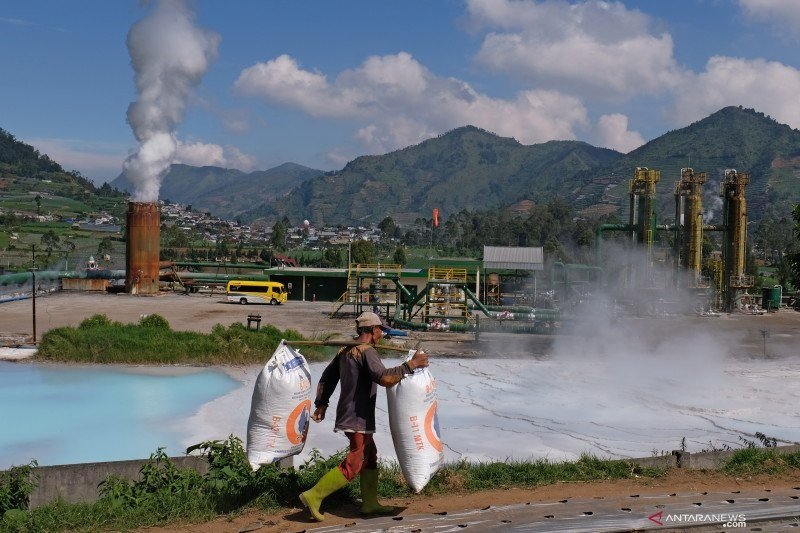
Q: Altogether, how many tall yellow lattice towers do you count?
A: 3